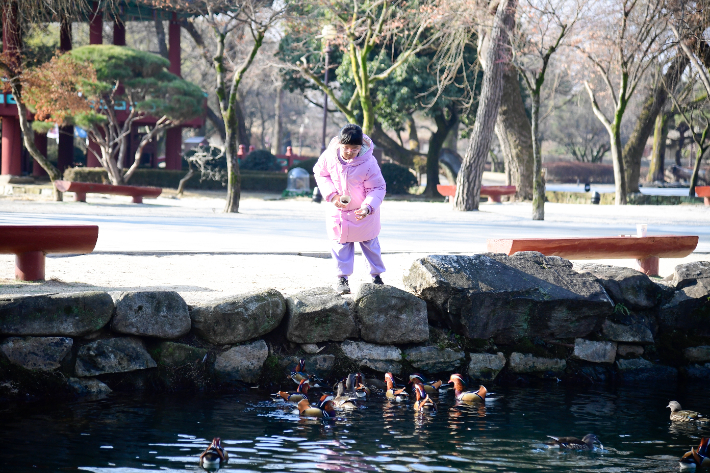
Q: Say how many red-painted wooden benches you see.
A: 5